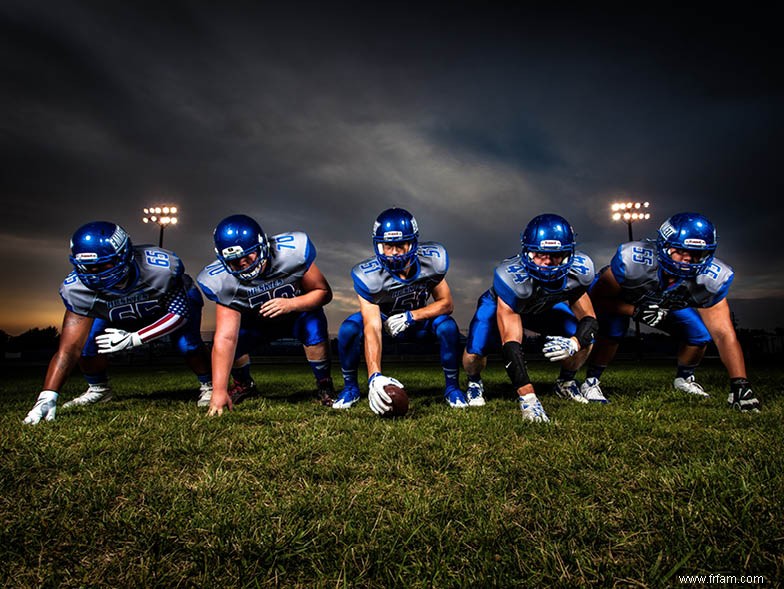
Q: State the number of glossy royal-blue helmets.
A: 5